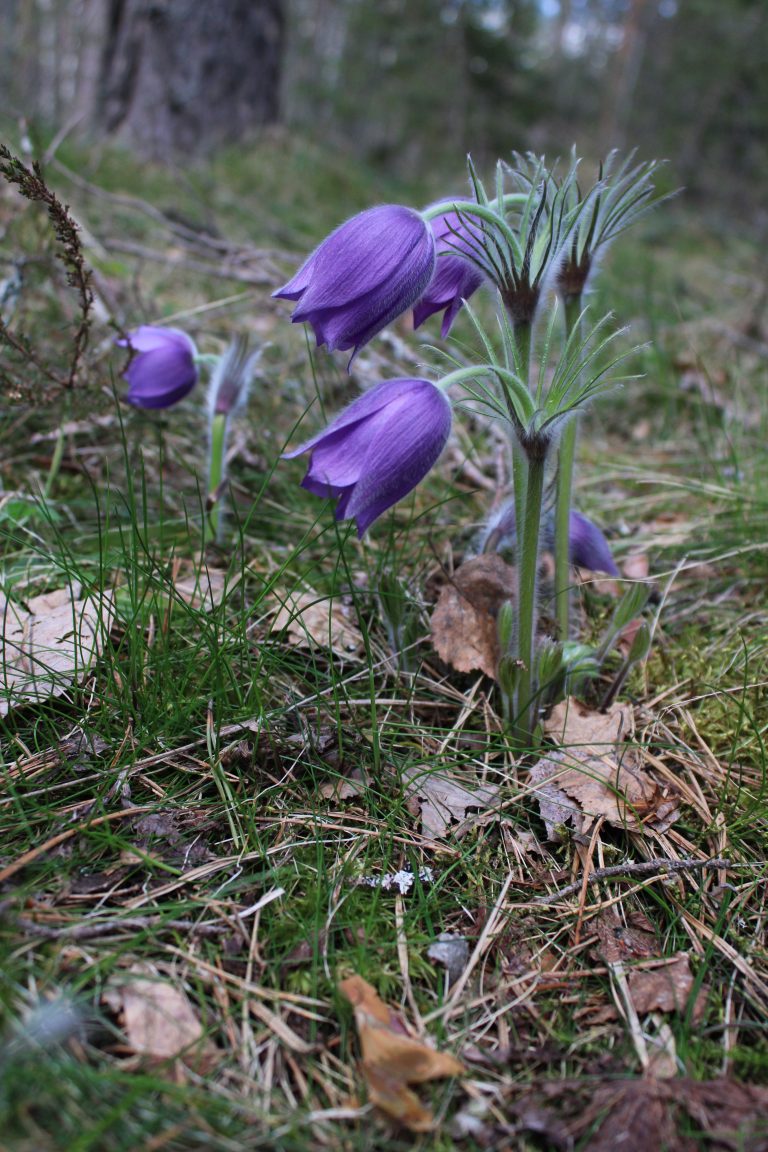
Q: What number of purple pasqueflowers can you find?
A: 5